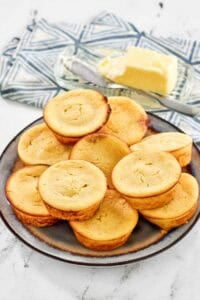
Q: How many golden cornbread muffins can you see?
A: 10